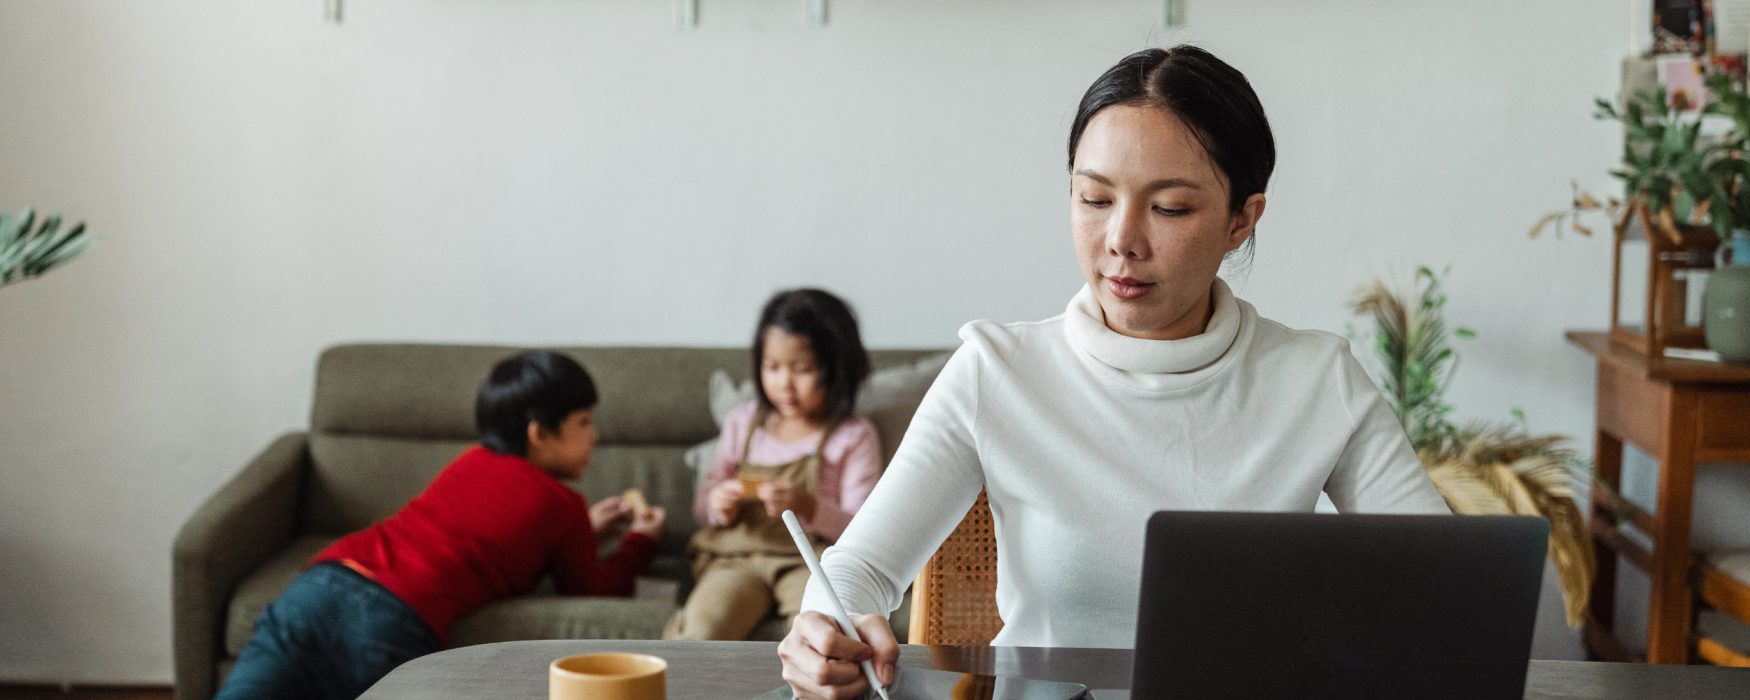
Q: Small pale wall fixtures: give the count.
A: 4